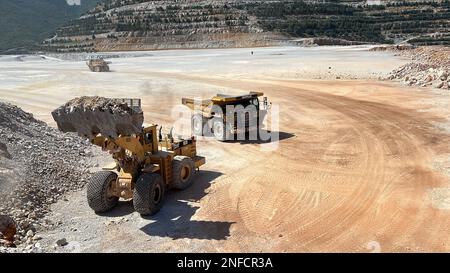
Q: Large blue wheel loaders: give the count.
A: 0